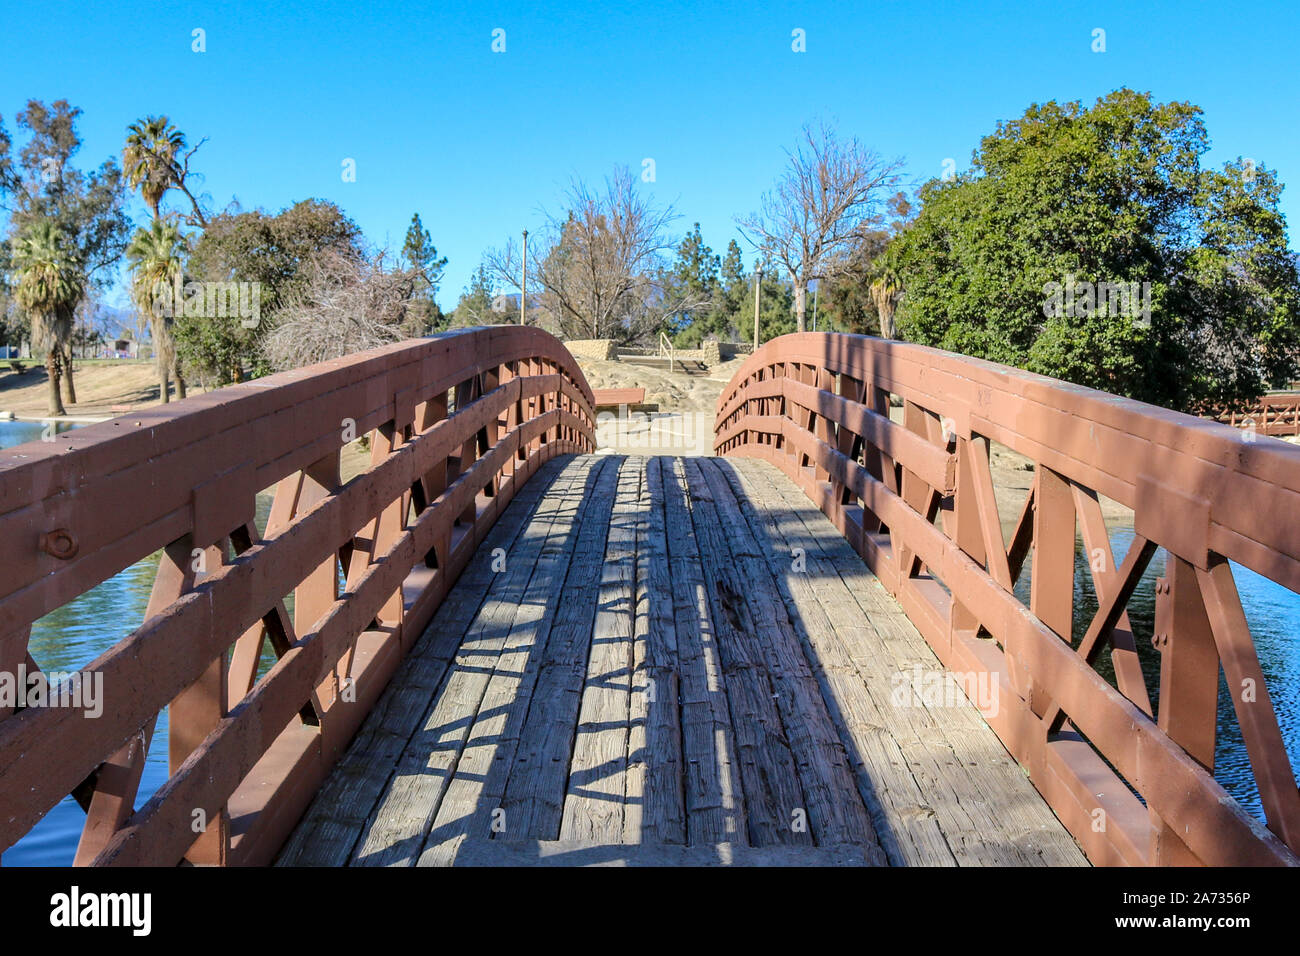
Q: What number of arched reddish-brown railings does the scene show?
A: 2